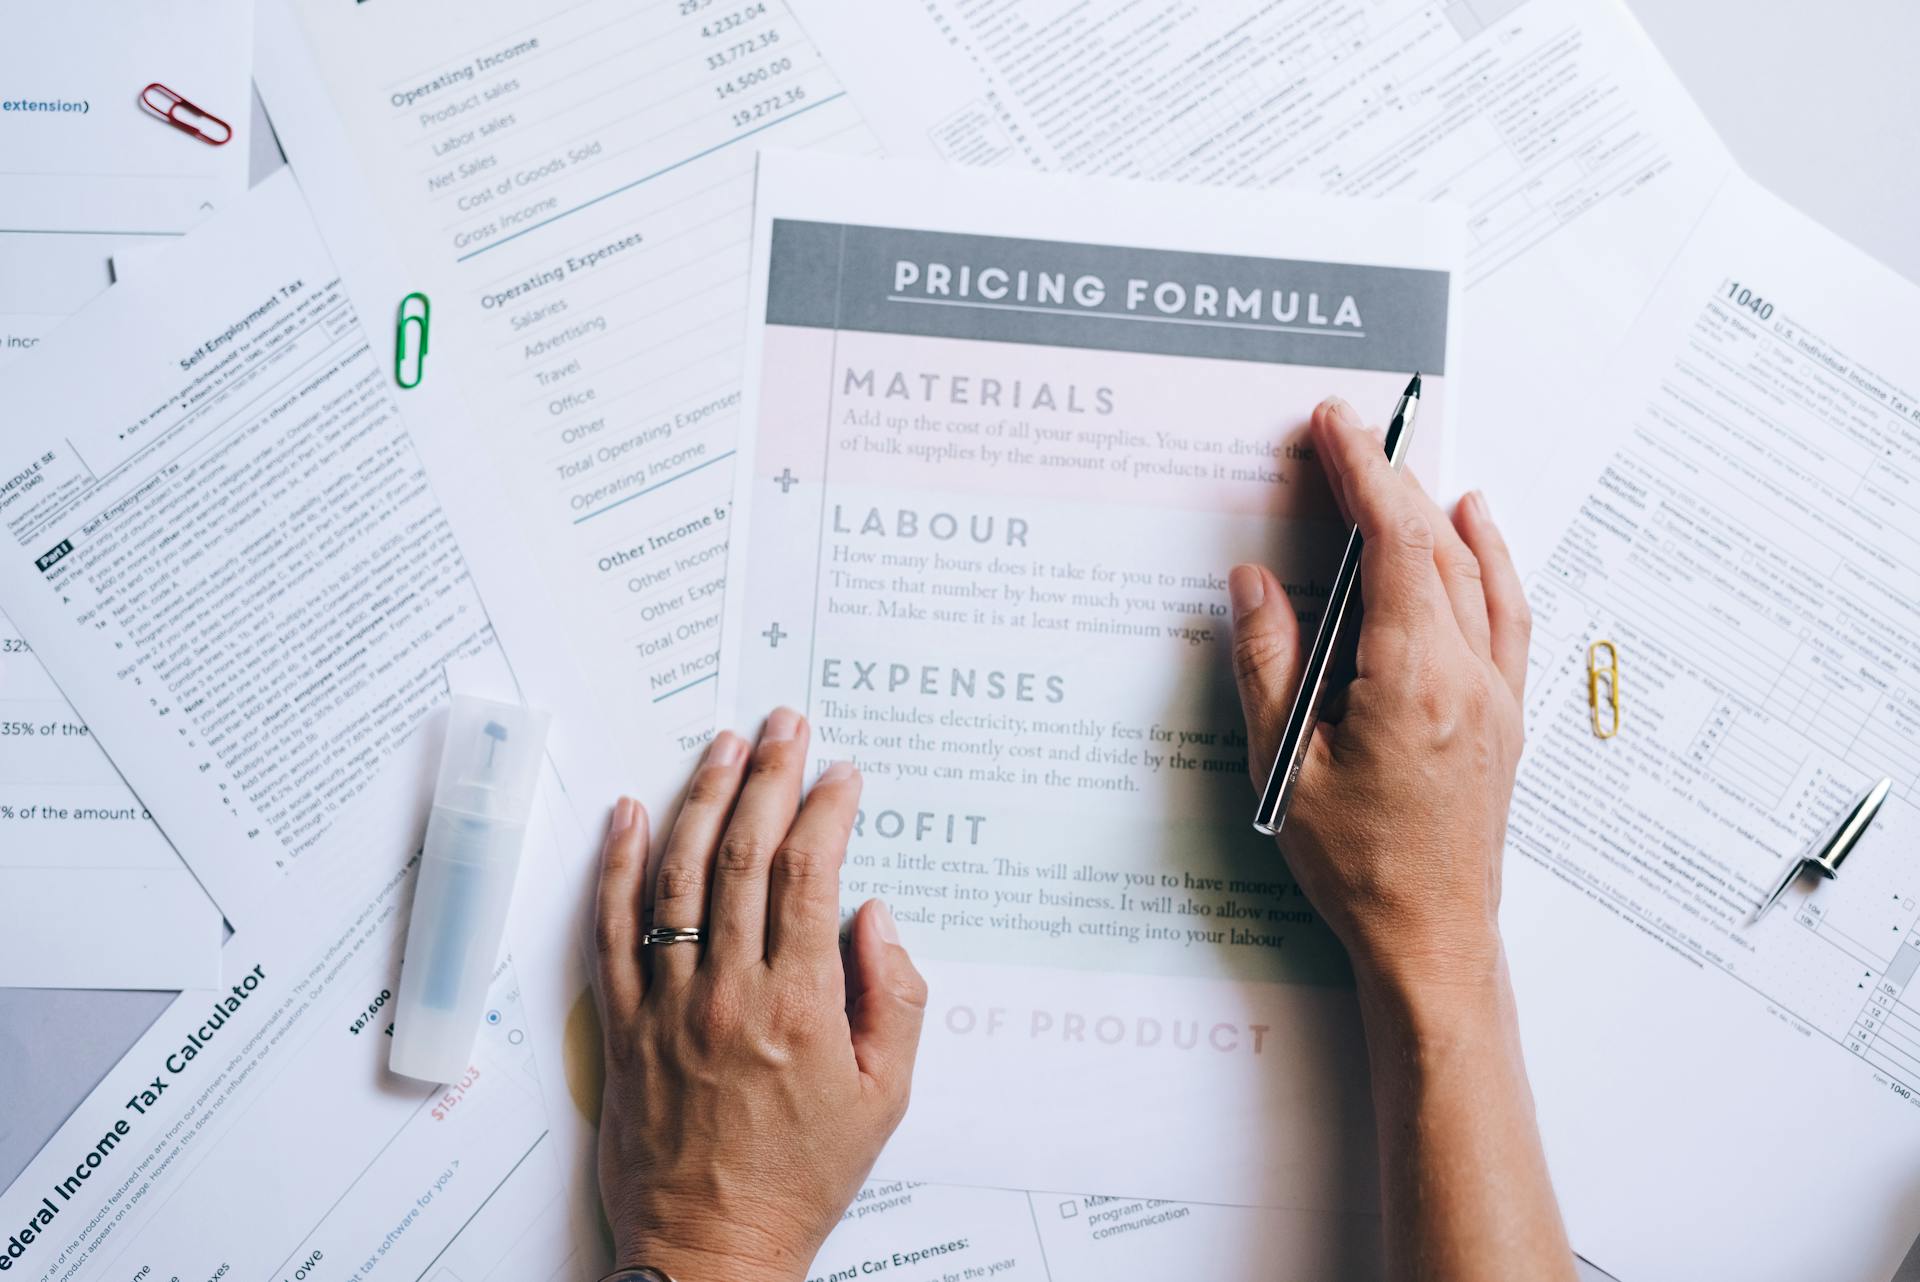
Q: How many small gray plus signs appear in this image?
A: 2